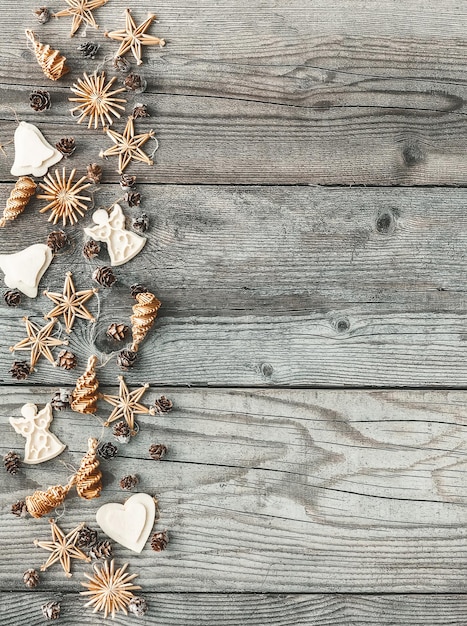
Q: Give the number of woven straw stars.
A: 10